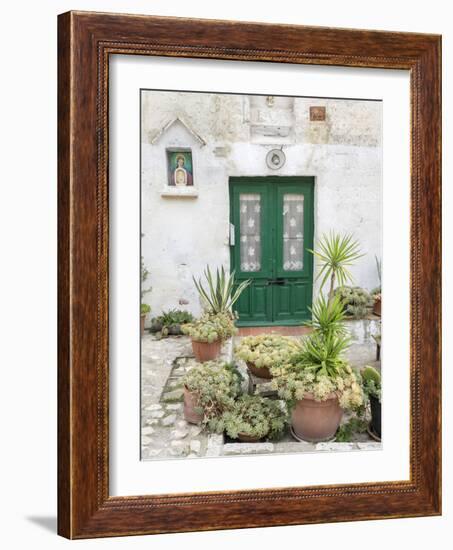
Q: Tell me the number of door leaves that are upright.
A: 2